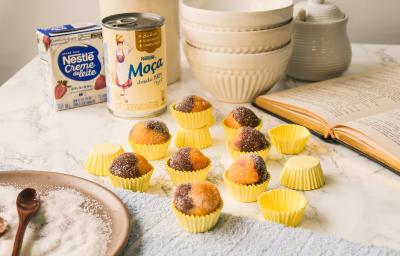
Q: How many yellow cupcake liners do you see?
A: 13